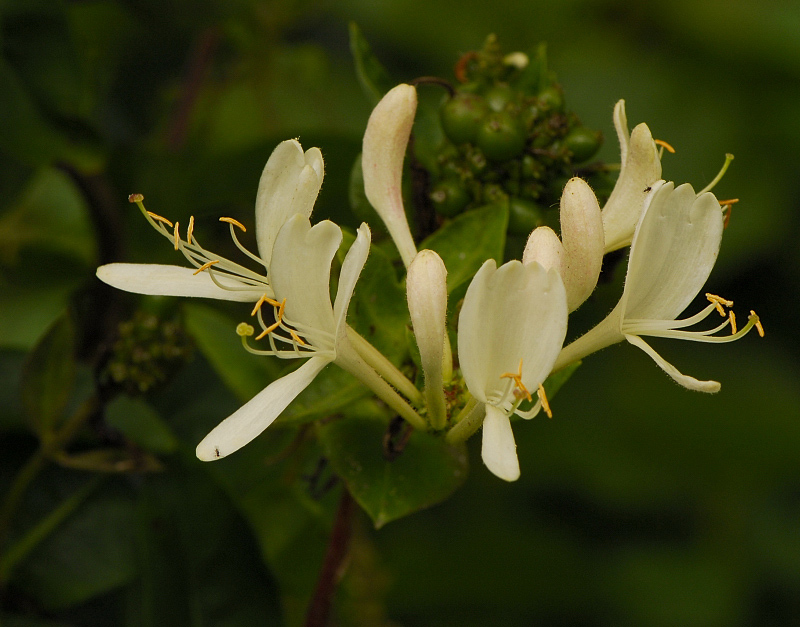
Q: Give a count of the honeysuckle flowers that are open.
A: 5